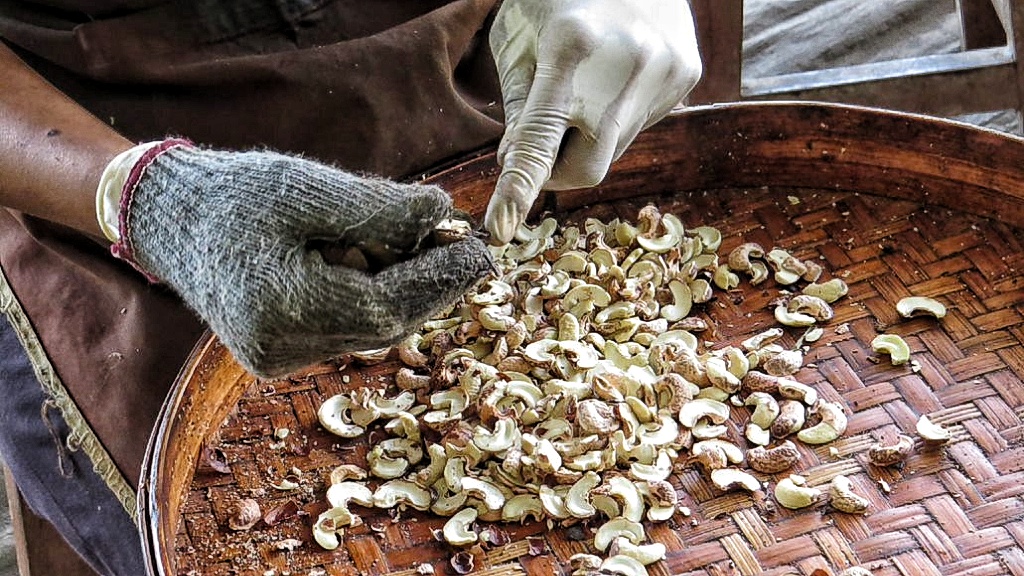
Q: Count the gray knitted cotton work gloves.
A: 1